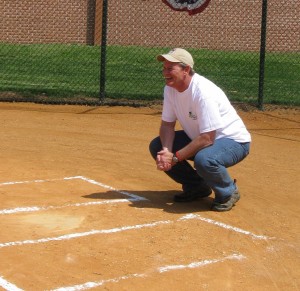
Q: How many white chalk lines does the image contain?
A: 7